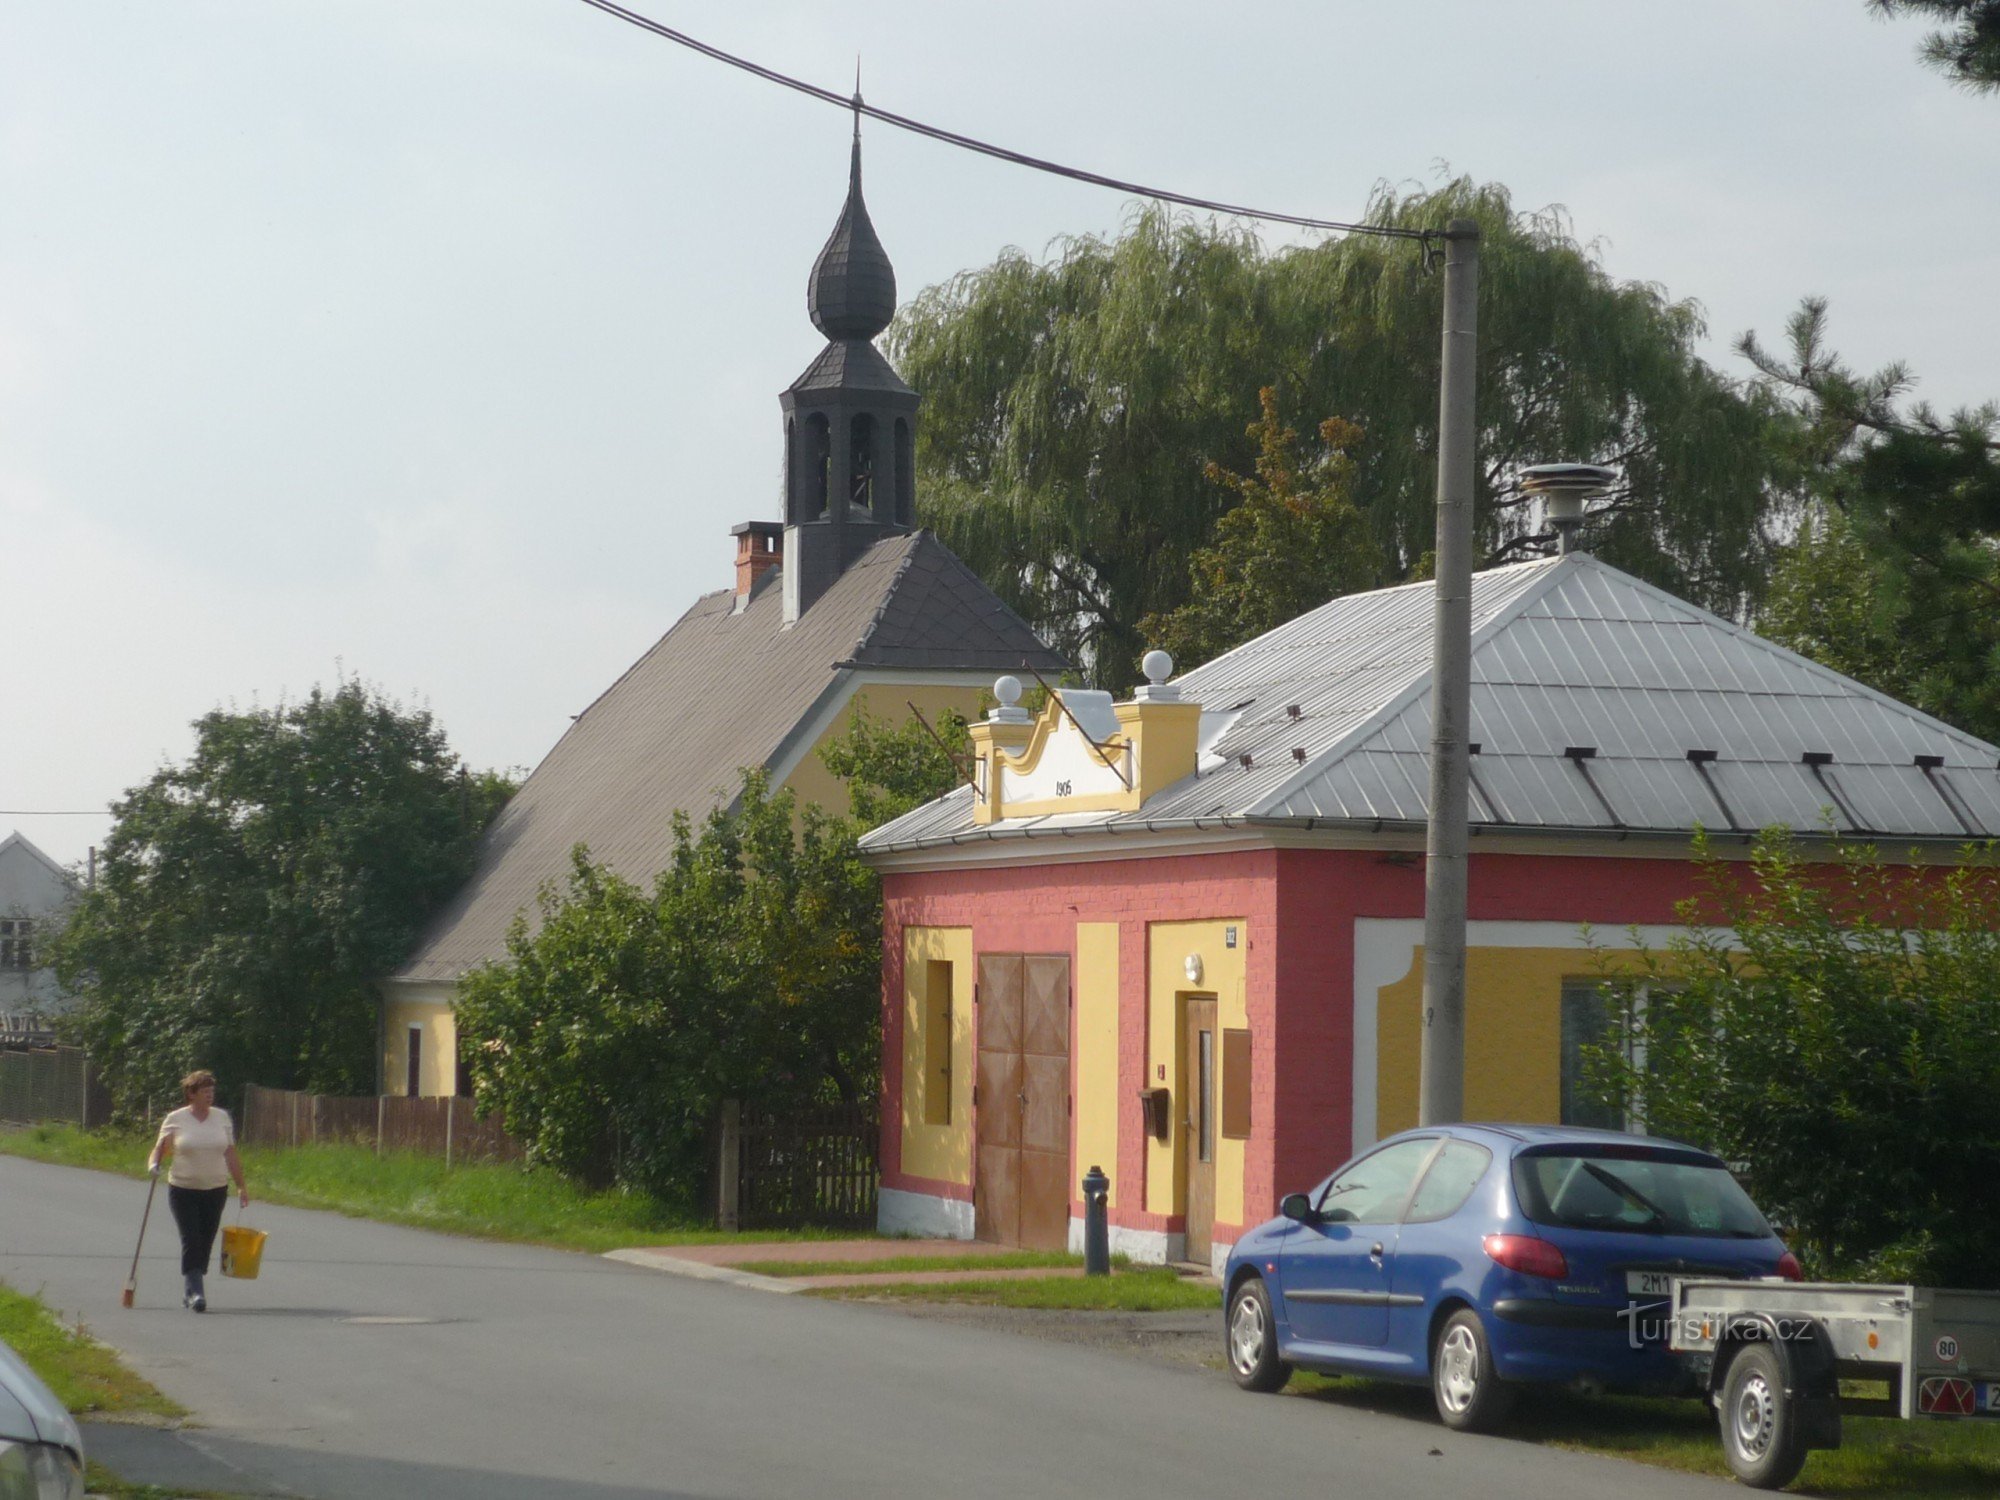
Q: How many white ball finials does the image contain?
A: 2